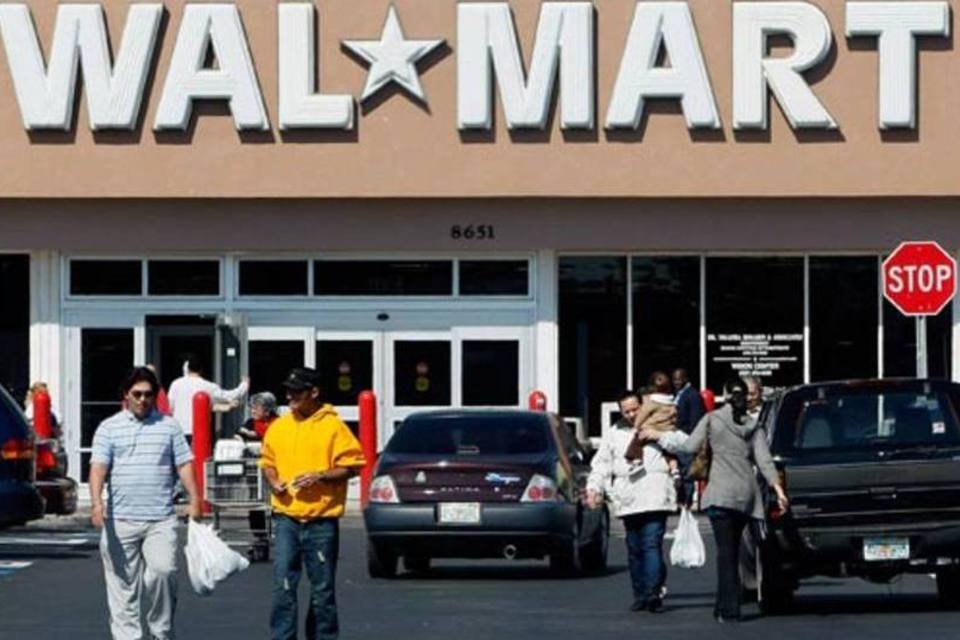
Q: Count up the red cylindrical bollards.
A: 5